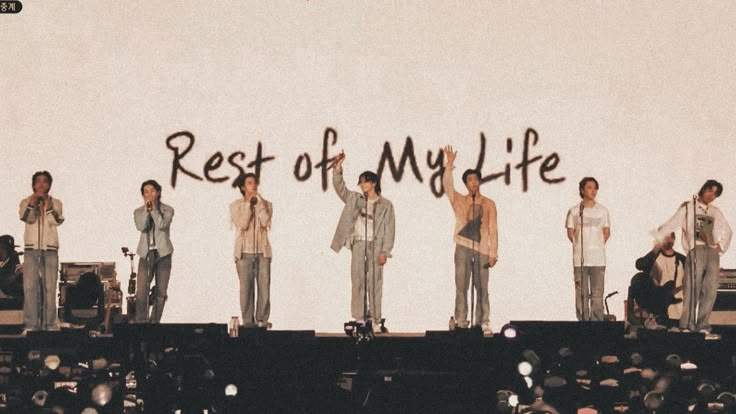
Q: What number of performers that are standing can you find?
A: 7